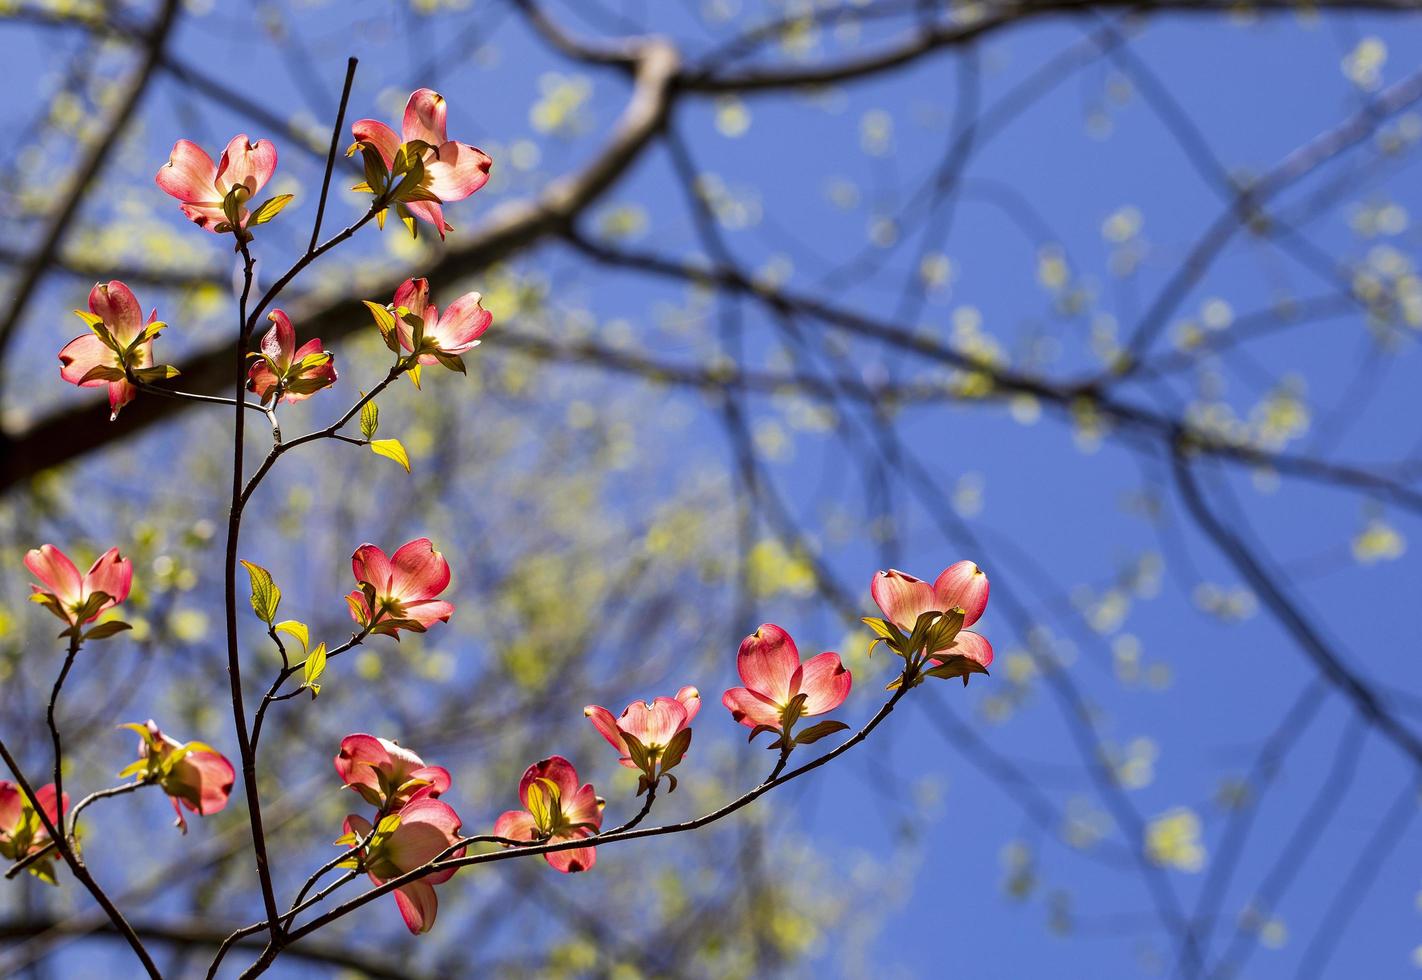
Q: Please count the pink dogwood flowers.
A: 15